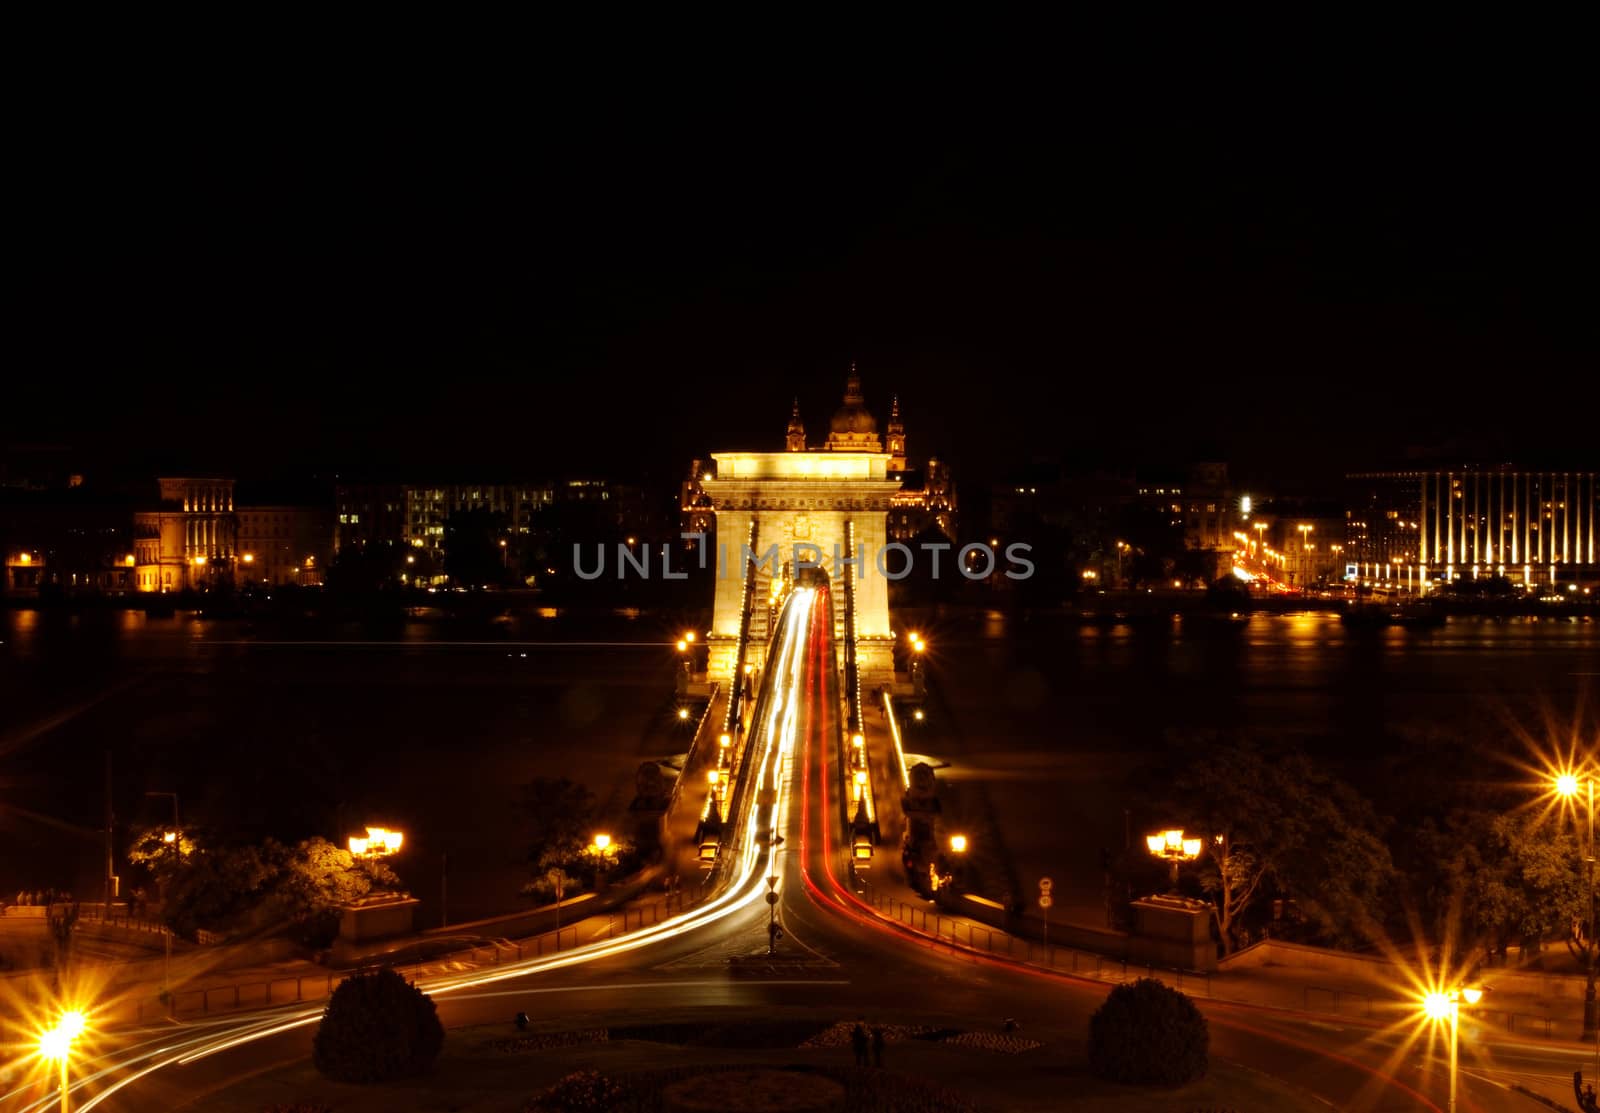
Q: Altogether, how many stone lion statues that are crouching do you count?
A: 2